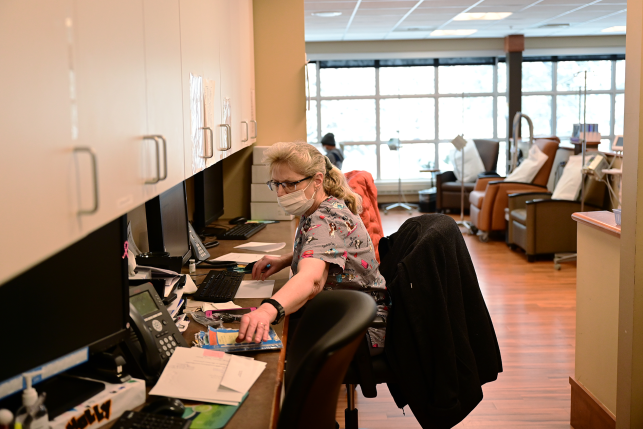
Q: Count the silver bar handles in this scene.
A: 8